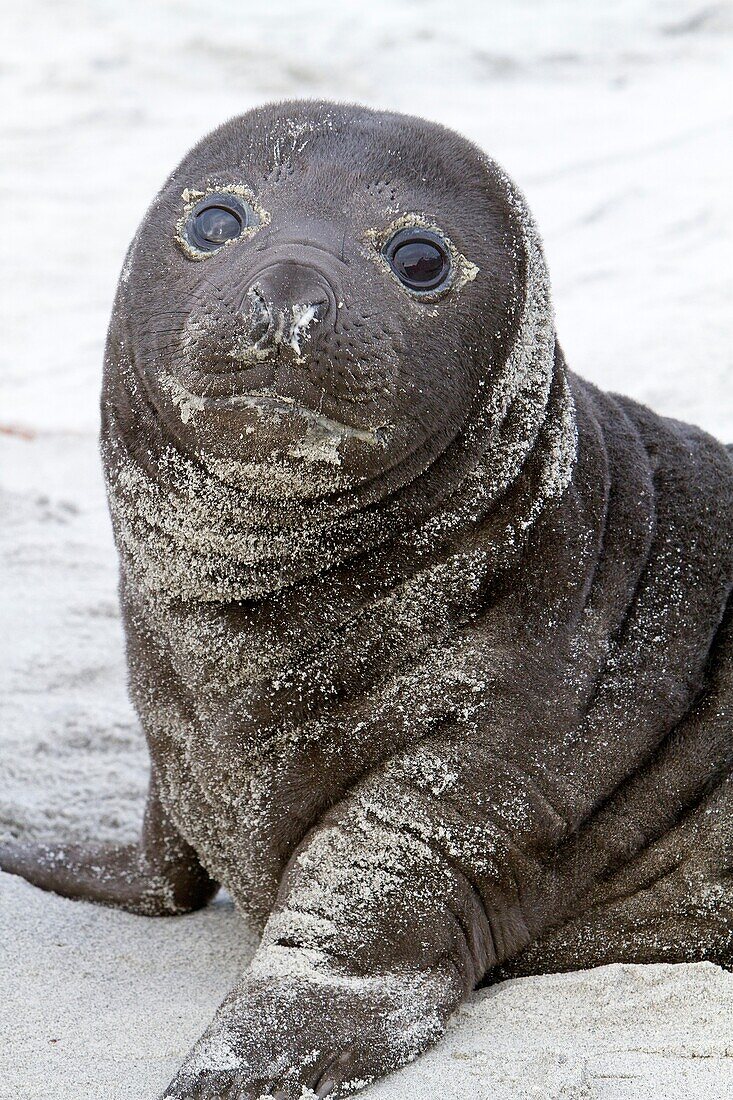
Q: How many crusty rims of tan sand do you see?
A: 2